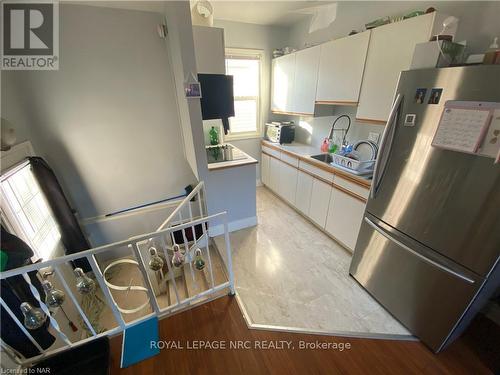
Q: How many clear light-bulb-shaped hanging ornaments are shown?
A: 6